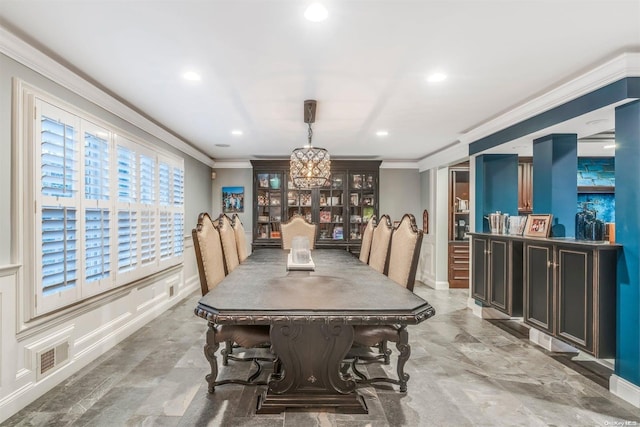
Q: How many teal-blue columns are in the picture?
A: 3